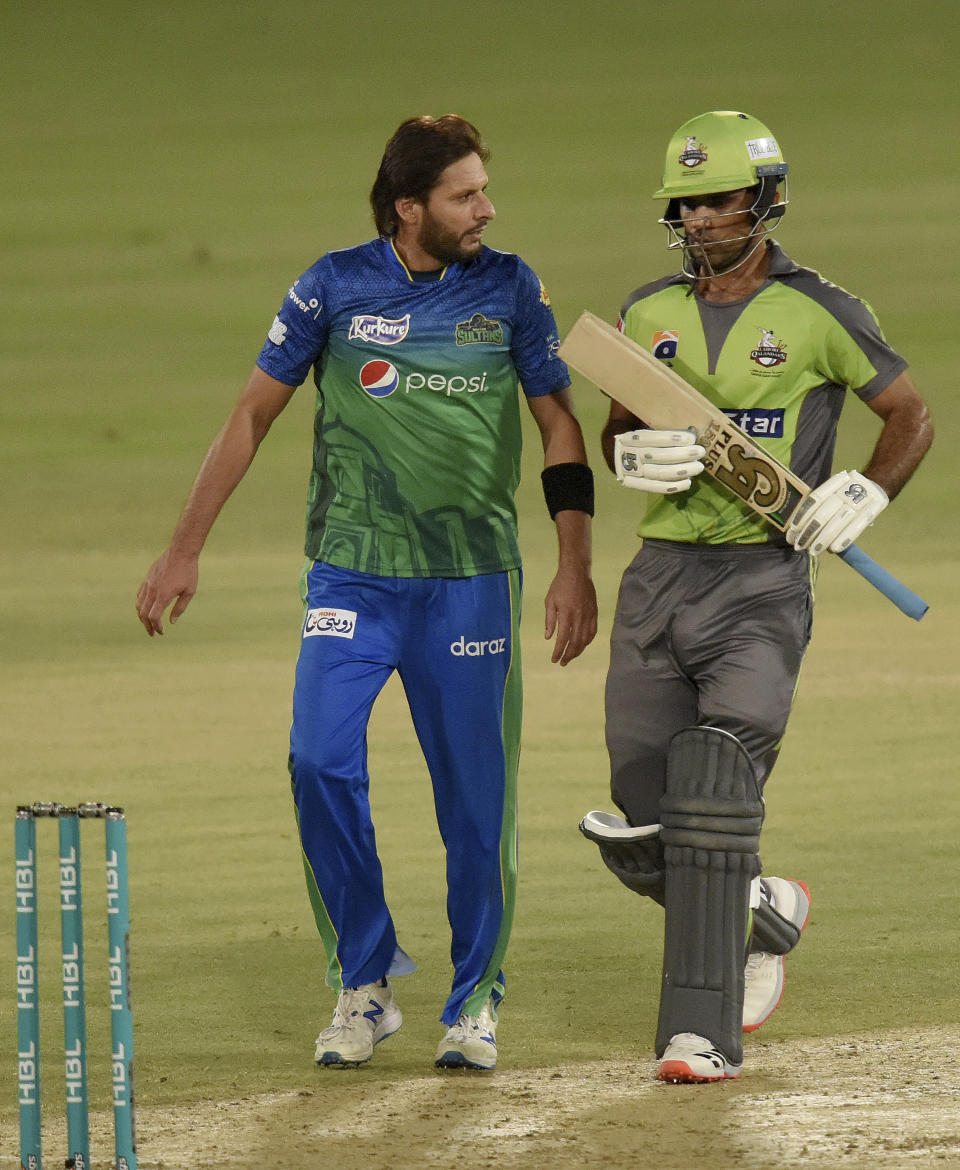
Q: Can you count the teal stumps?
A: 3